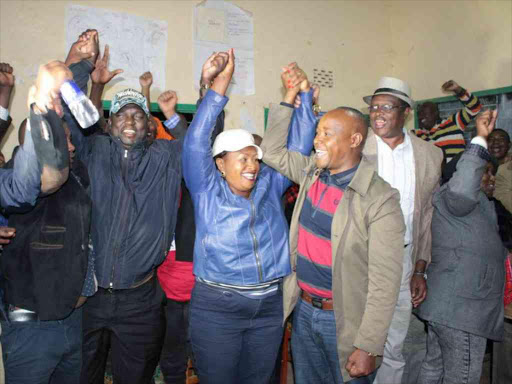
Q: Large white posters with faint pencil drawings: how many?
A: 2